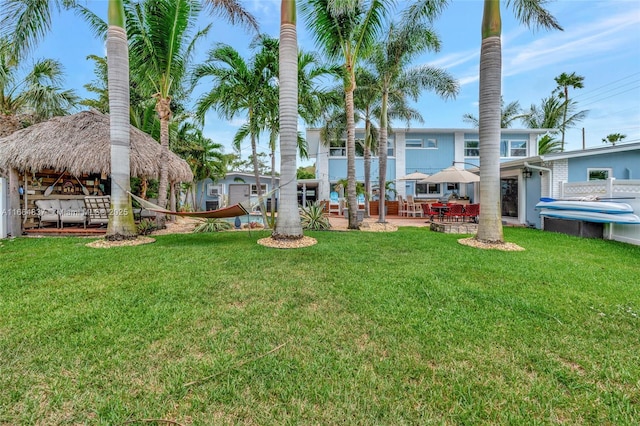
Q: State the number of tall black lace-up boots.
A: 0